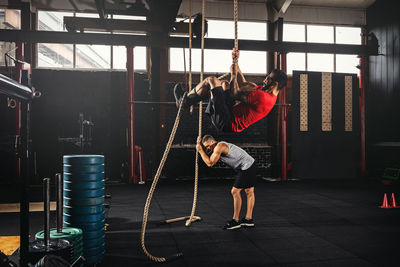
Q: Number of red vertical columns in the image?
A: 4